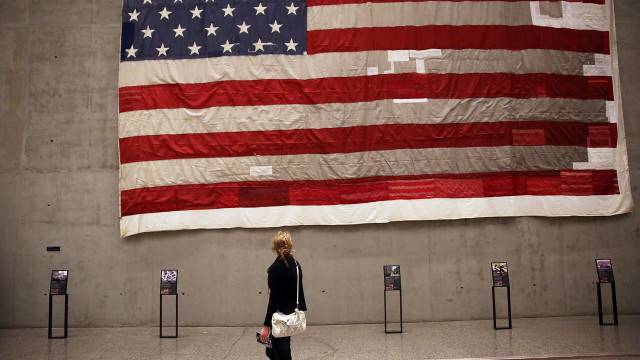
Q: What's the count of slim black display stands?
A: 5